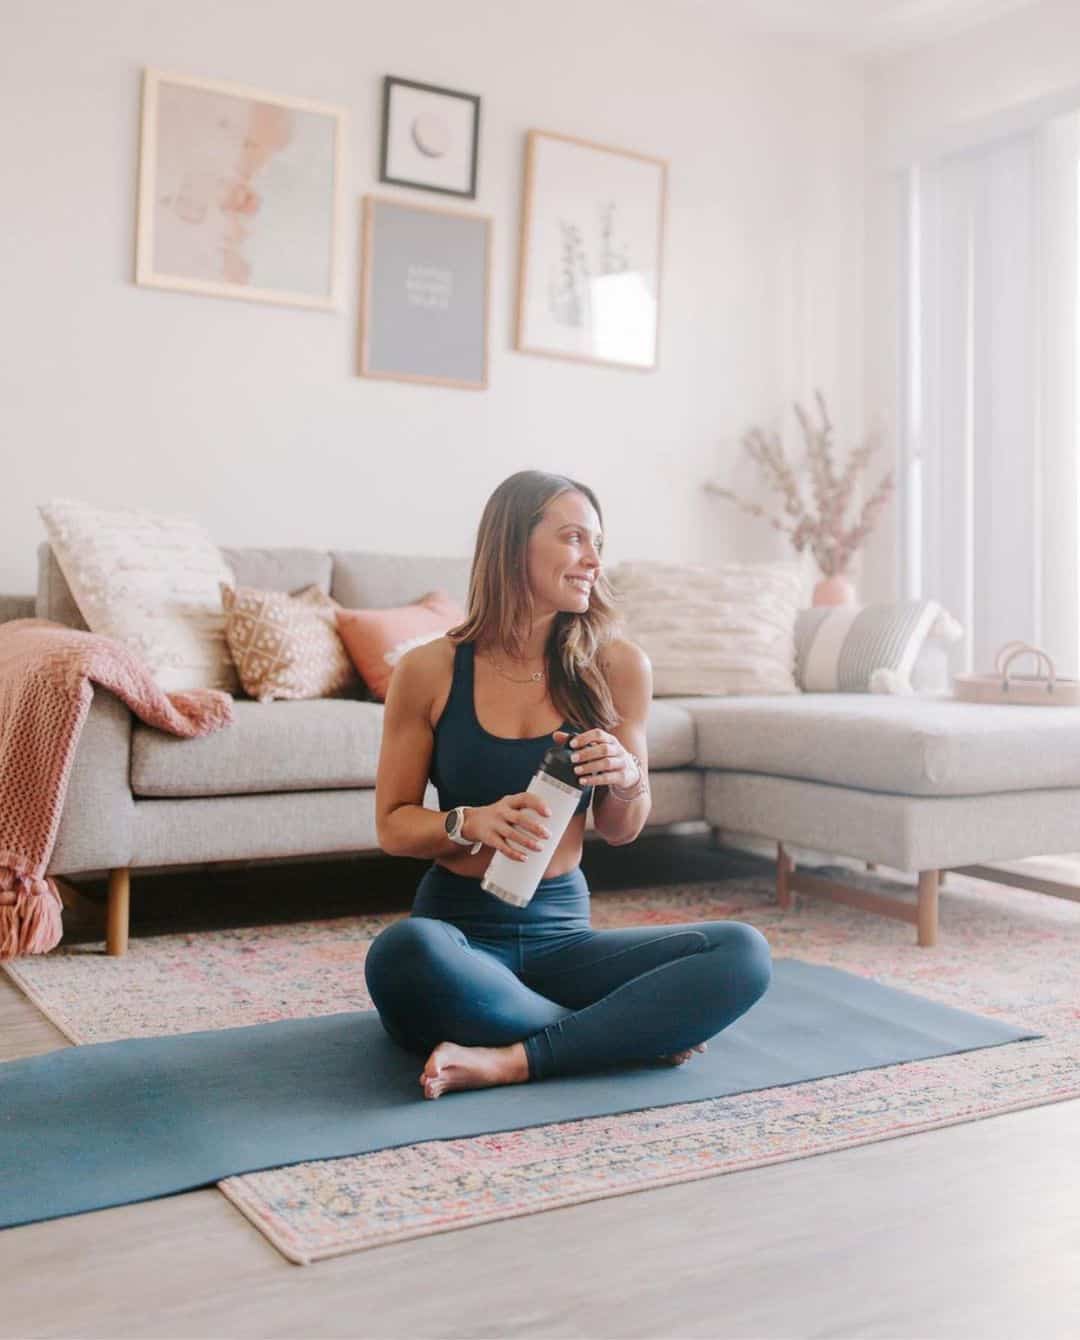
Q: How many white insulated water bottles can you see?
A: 1